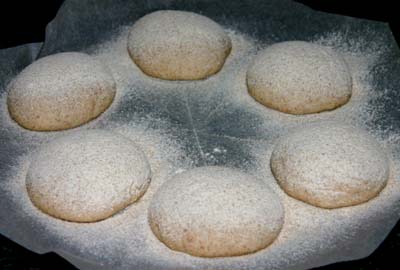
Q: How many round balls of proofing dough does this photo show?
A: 6